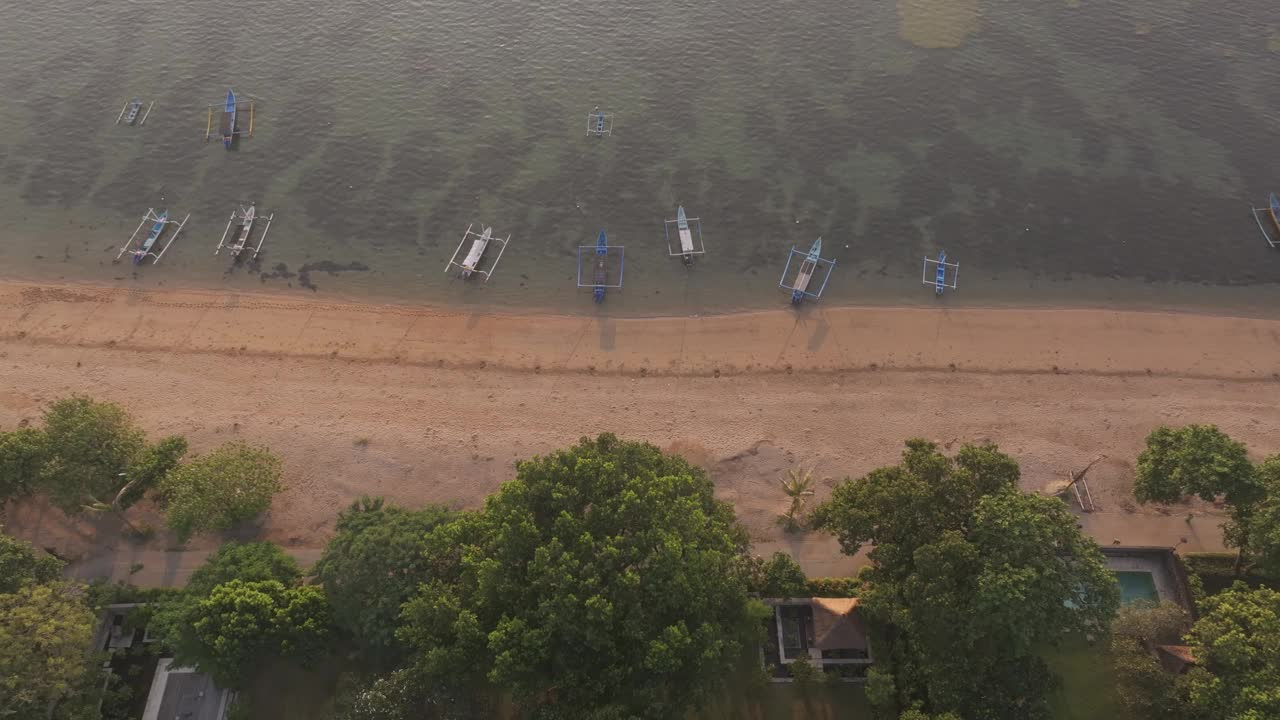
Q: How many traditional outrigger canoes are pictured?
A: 11